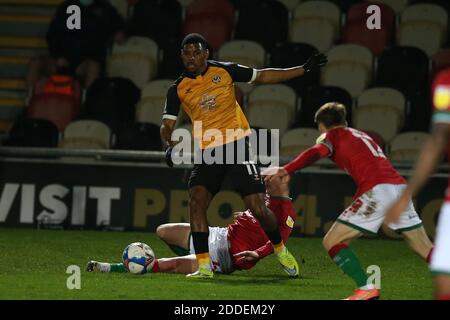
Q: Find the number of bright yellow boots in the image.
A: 2